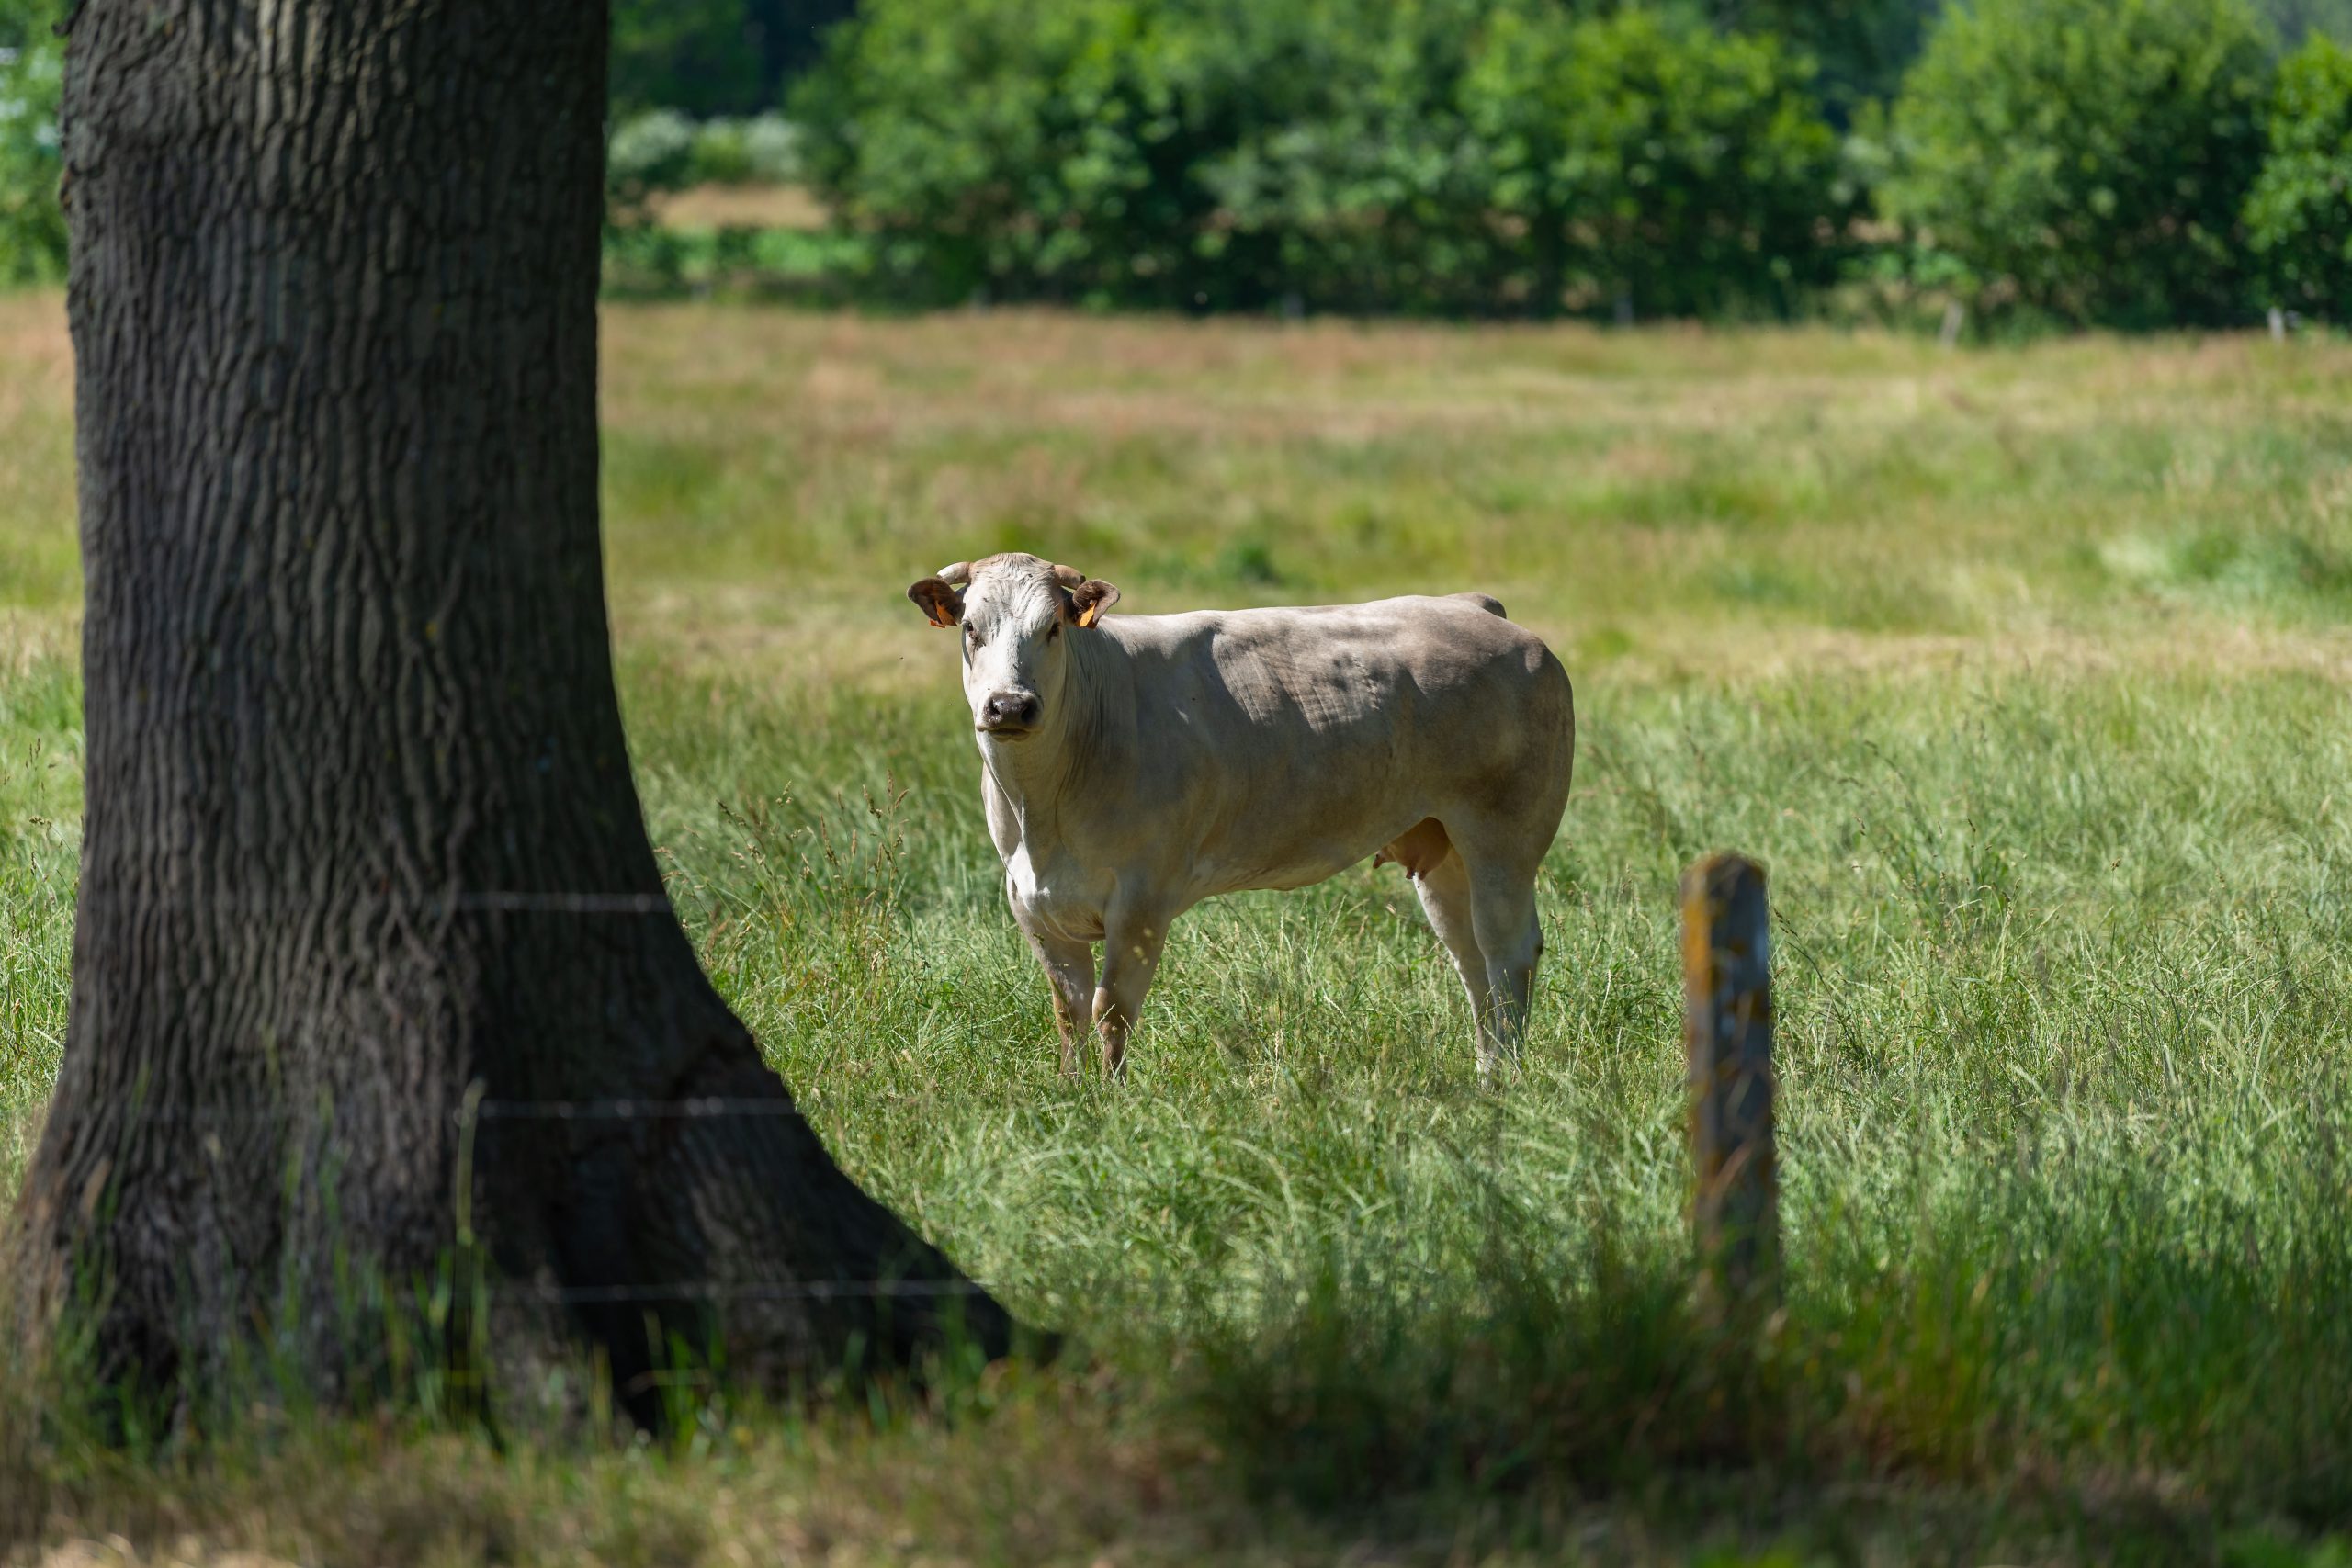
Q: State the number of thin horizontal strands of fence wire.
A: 3